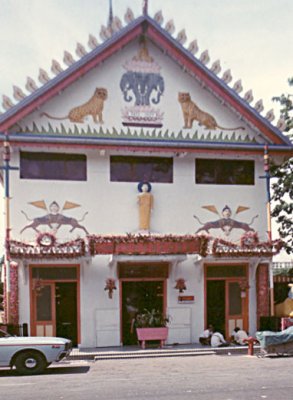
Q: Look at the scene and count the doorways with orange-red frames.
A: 3